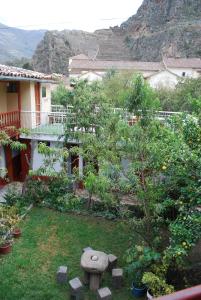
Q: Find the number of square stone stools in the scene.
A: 6